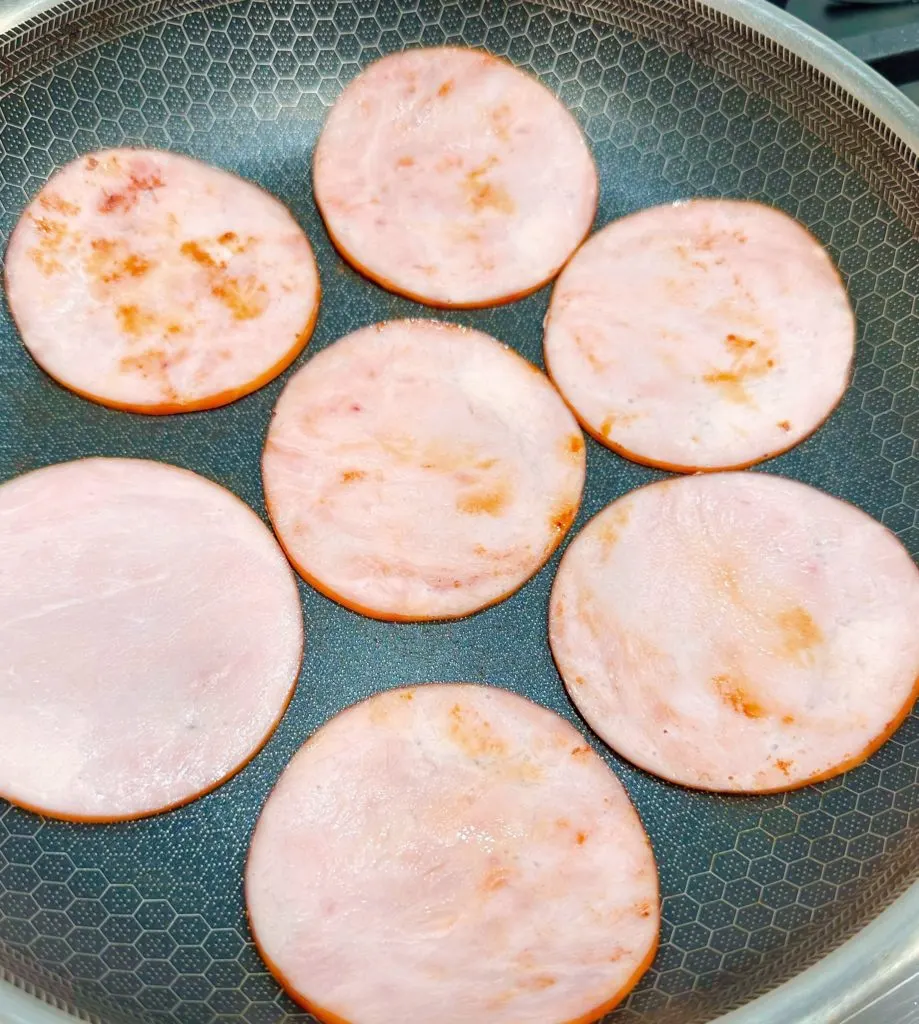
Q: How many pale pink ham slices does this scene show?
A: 7